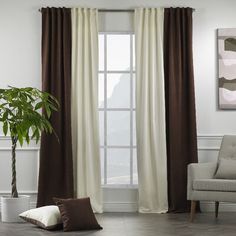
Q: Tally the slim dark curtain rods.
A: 1